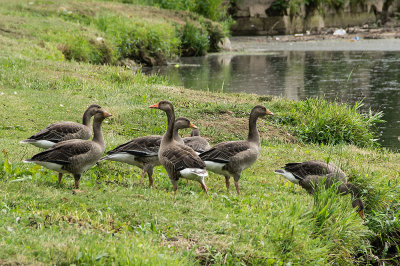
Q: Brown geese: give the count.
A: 7